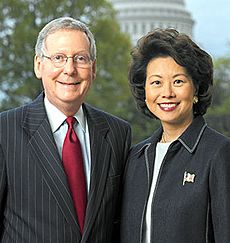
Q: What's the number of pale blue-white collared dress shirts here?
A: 1